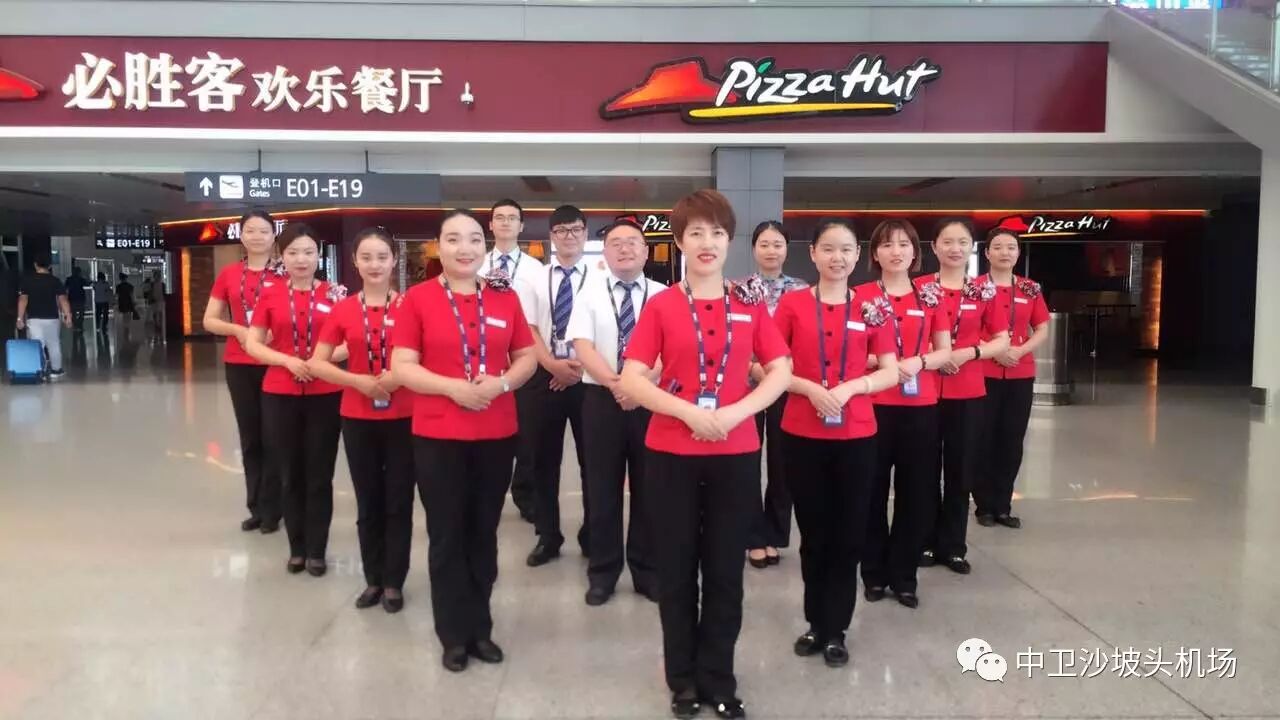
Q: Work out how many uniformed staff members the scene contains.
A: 13